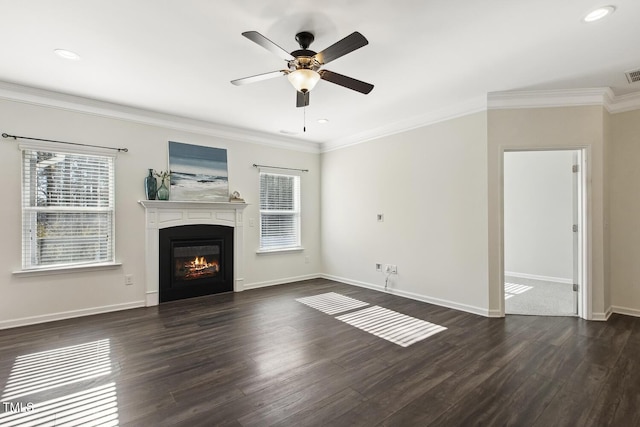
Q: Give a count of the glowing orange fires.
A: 1